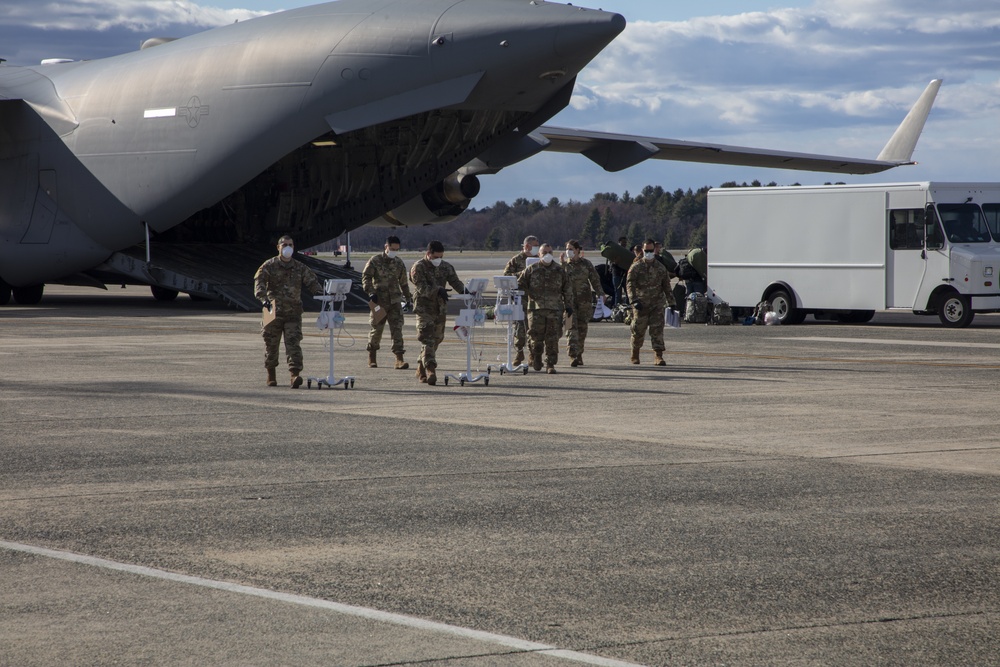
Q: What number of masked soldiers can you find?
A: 7